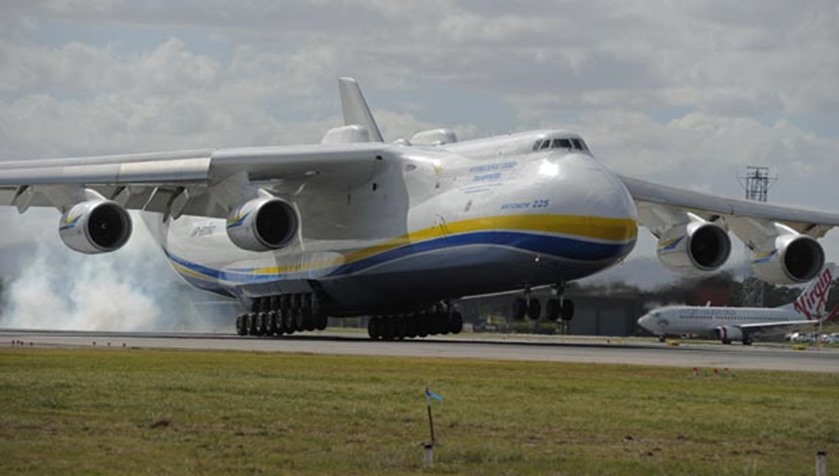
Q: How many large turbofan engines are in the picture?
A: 4